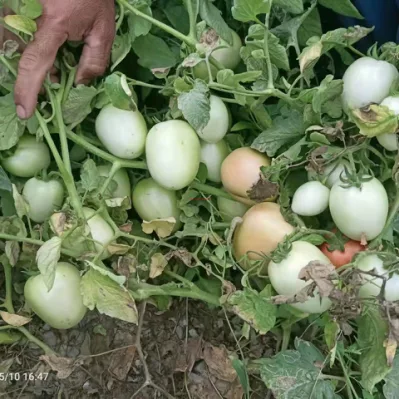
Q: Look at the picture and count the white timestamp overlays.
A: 1